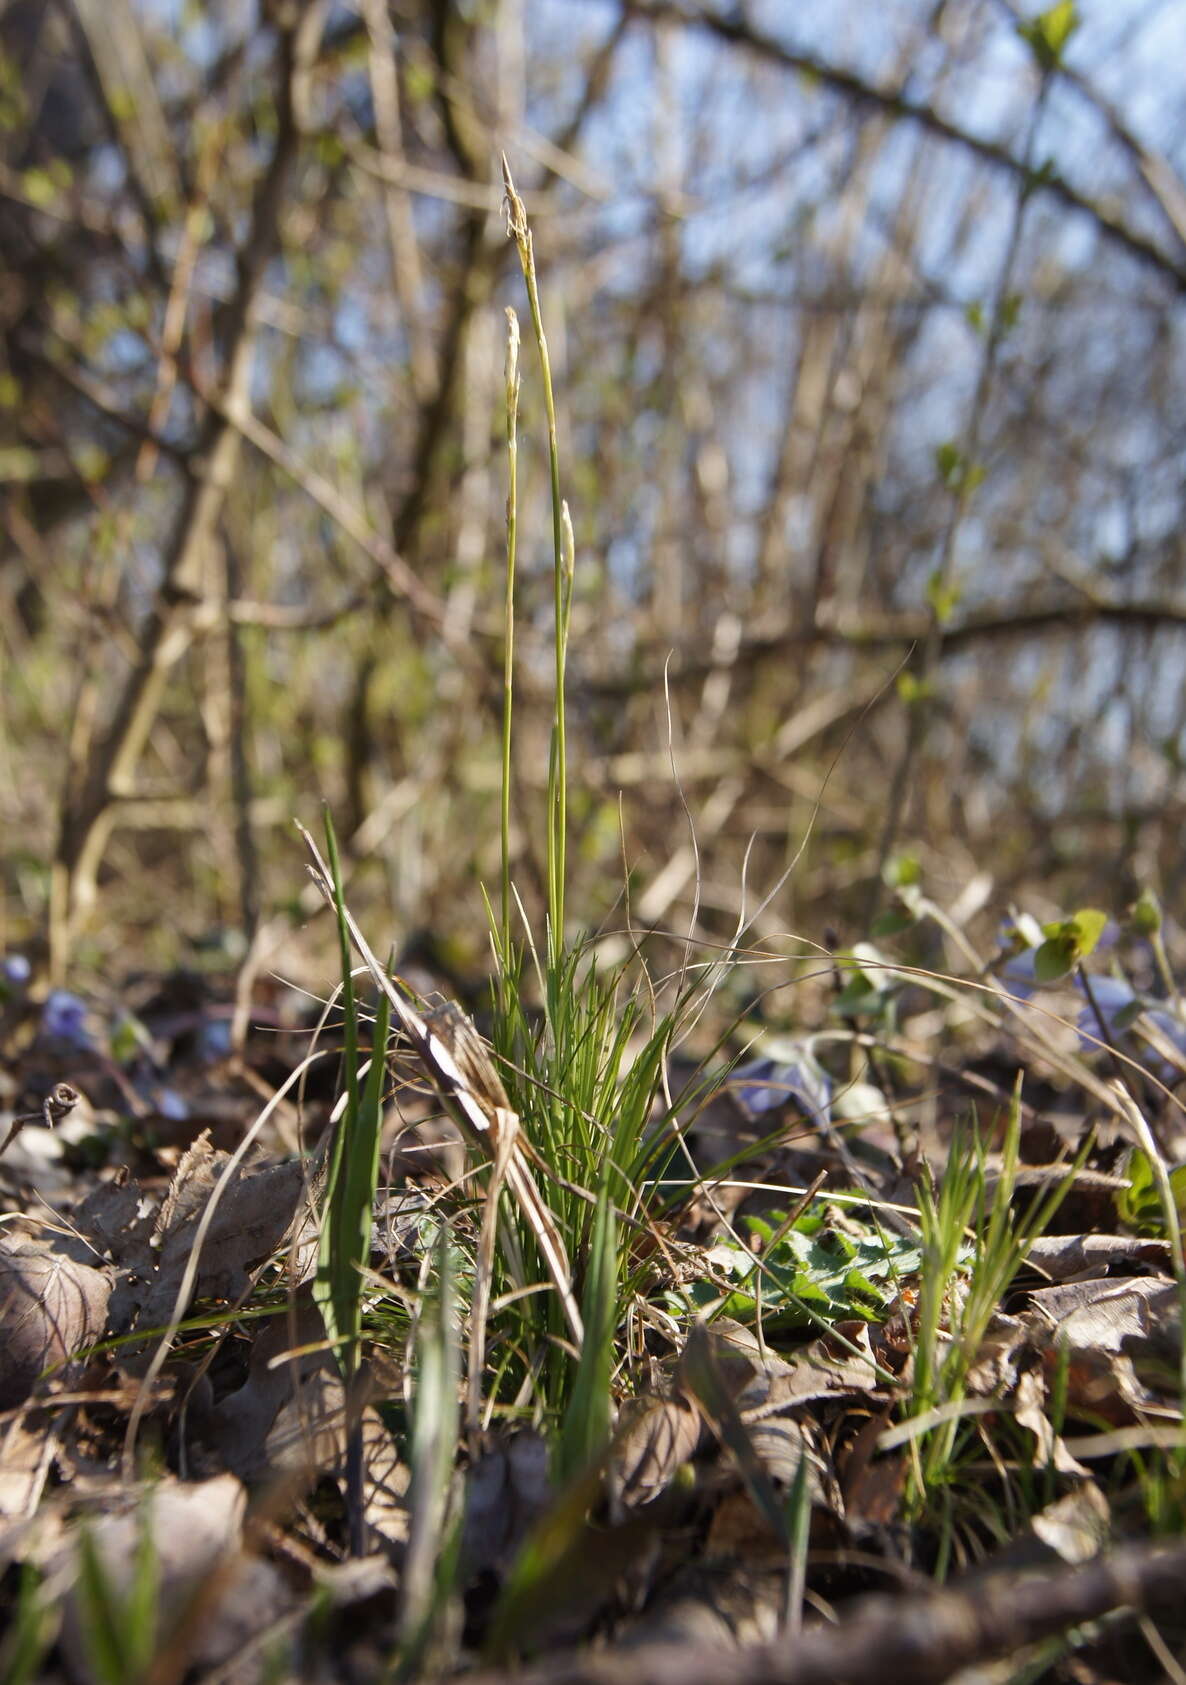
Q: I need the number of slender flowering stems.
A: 3